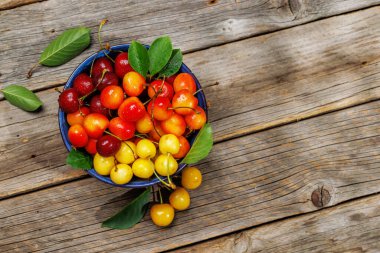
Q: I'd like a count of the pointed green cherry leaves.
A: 8